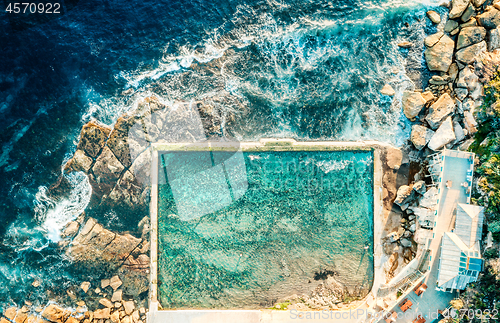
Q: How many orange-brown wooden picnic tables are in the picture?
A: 4